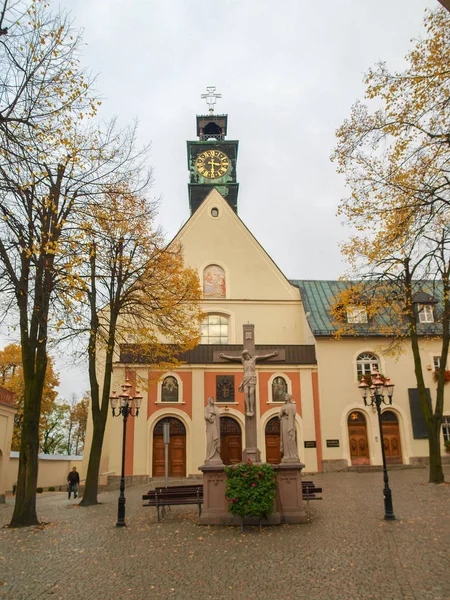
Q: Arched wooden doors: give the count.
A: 5